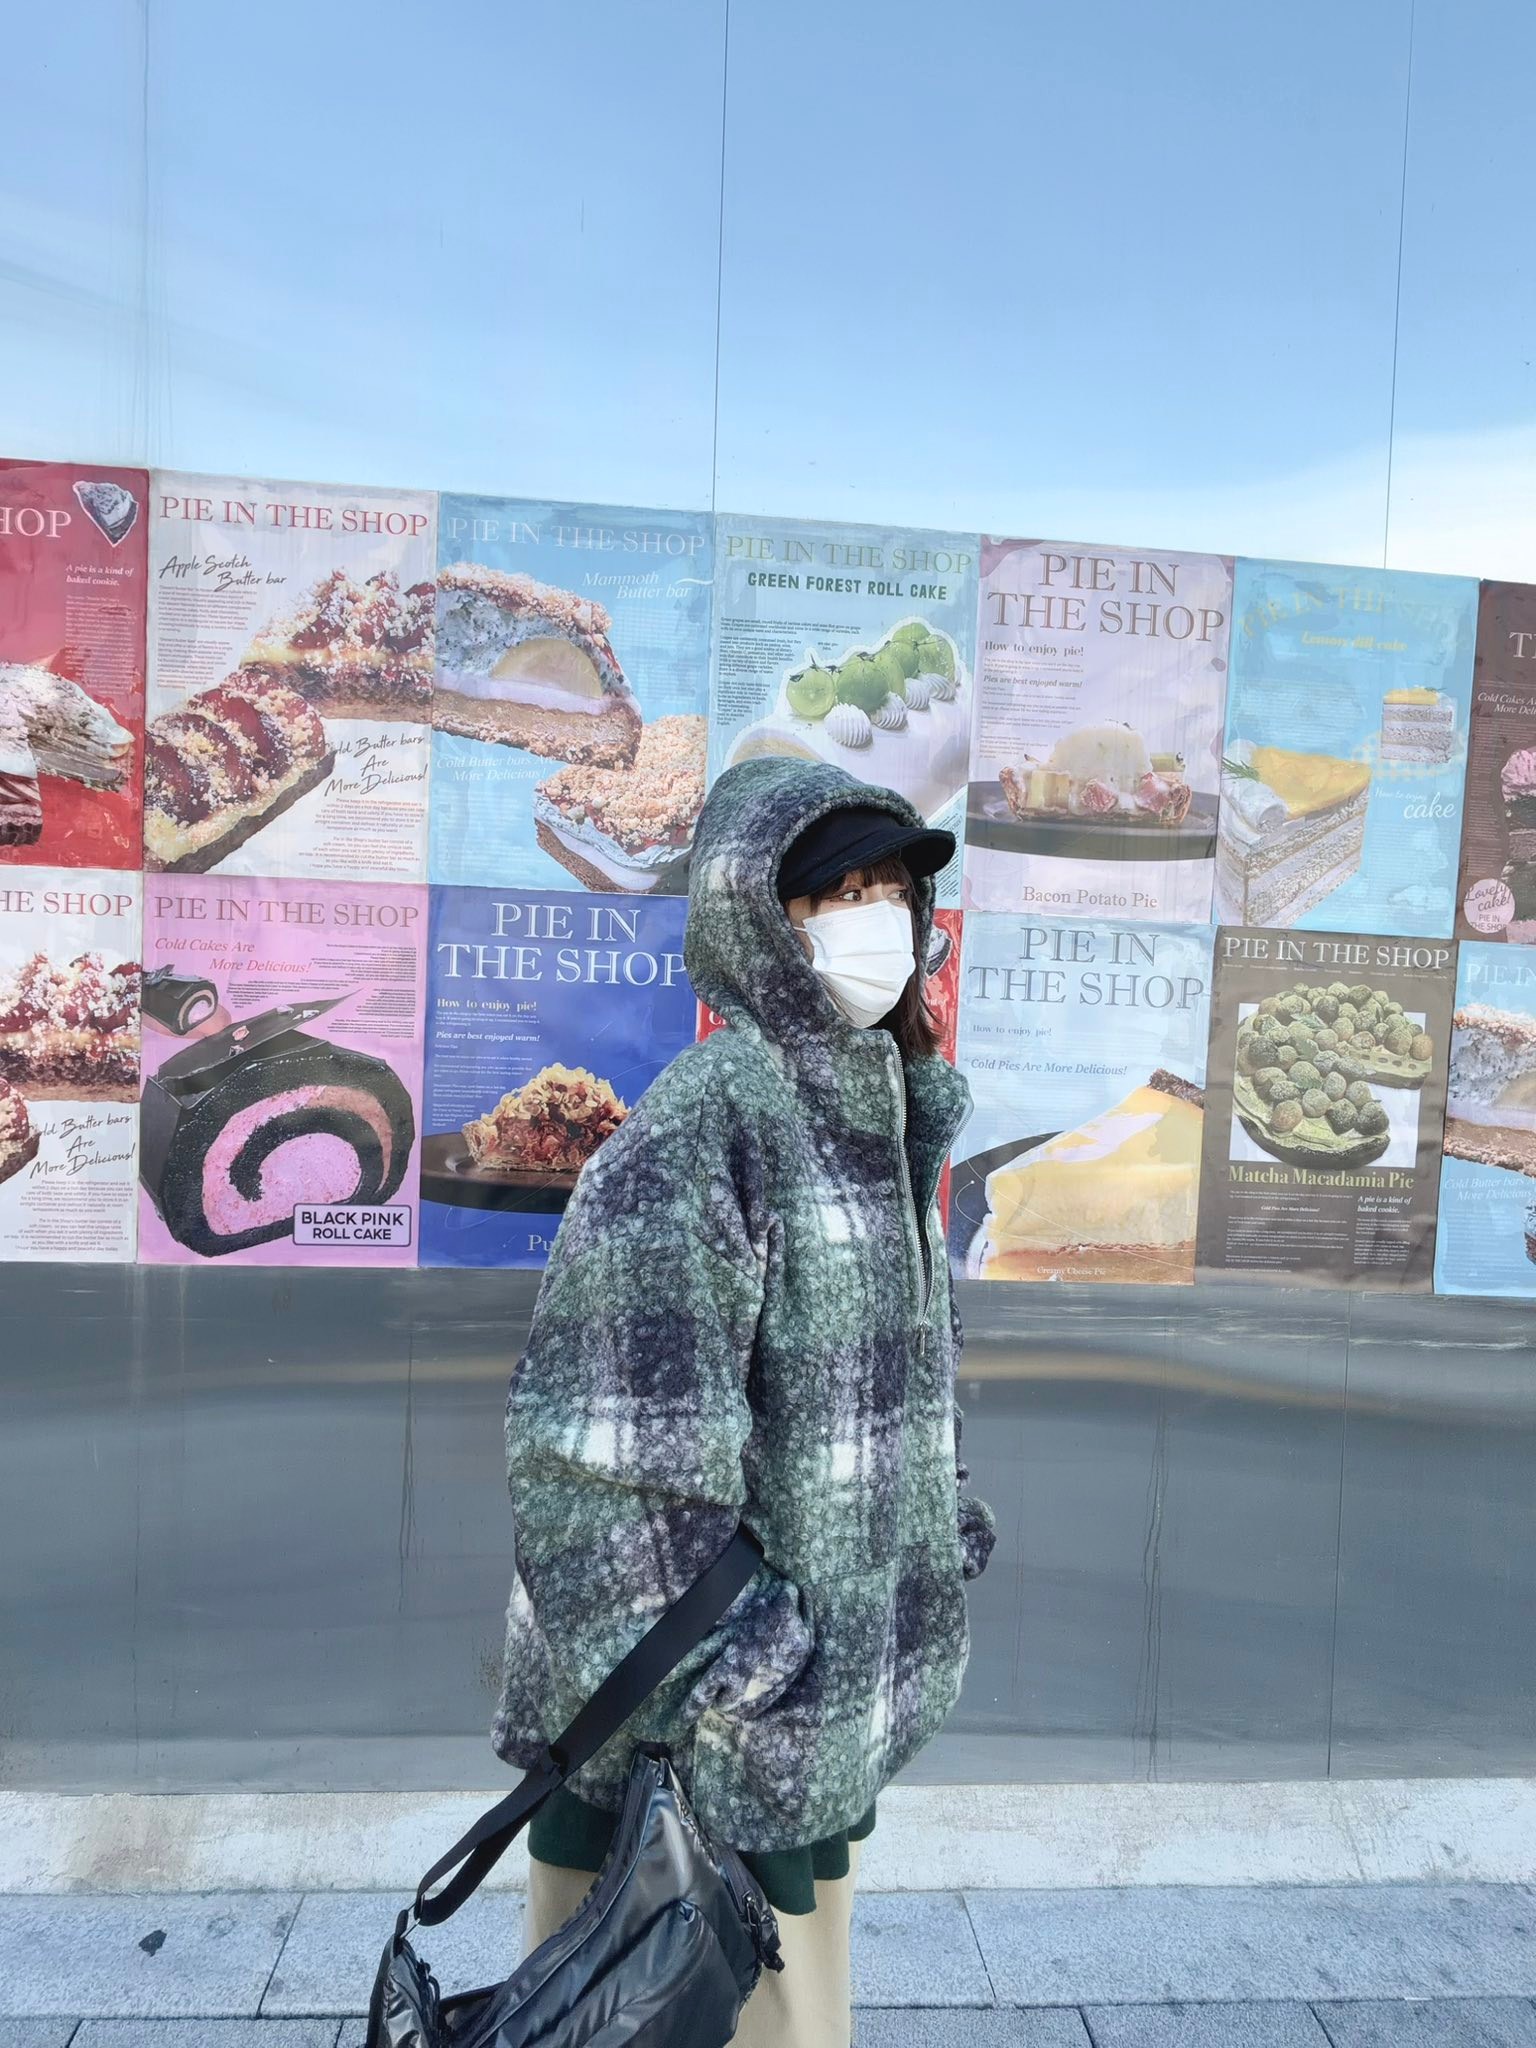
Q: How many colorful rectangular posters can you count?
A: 14